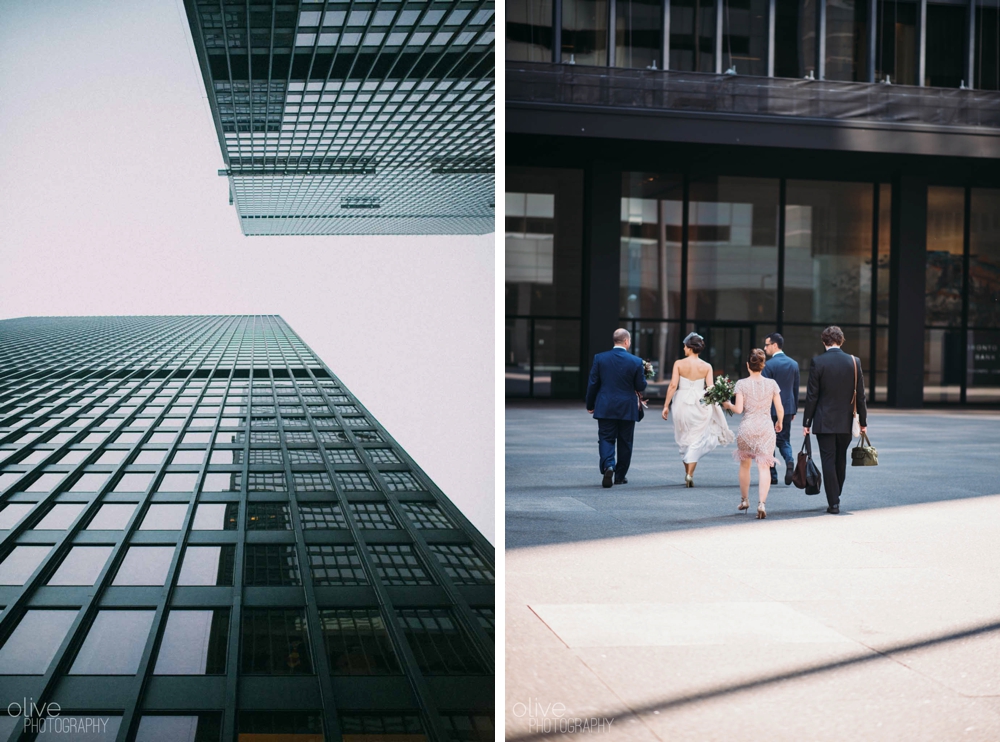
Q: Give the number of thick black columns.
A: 2